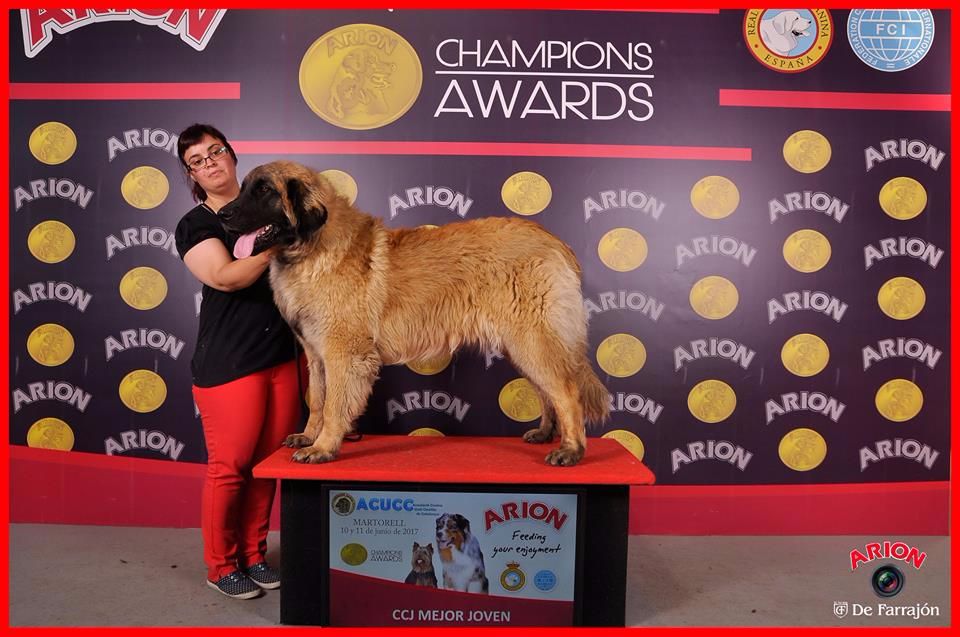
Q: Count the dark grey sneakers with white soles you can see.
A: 2